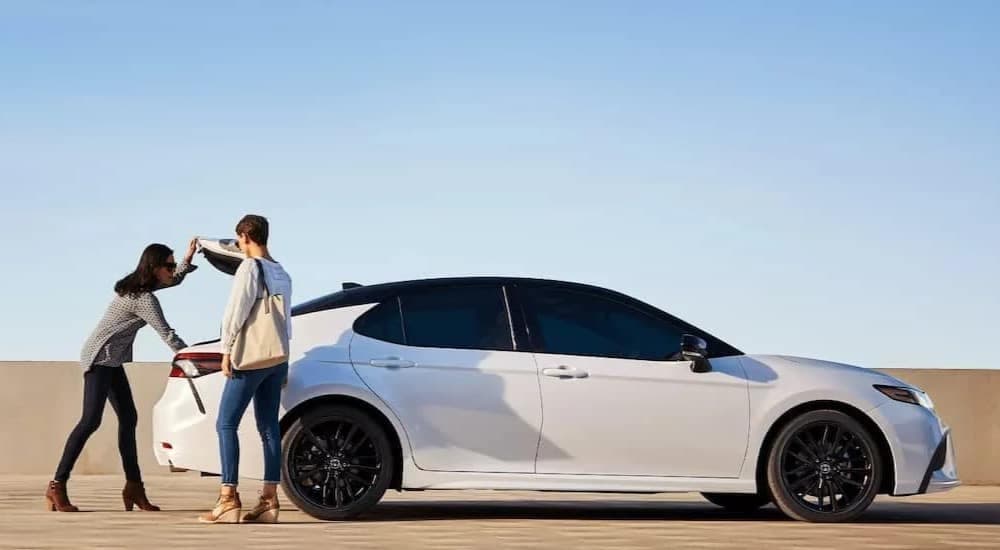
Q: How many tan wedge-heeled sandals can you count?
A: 2